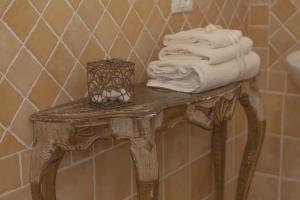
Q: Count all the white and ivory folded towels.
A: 3